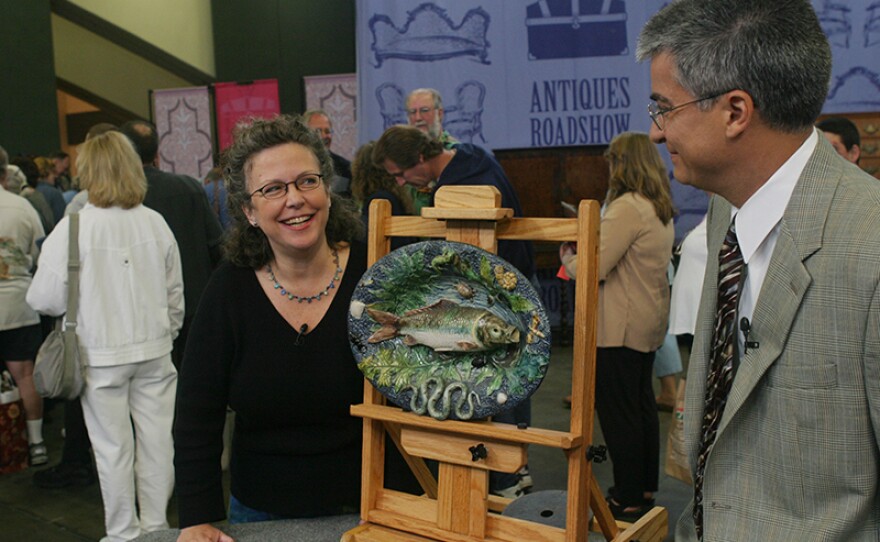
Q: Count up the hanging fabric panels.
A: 4